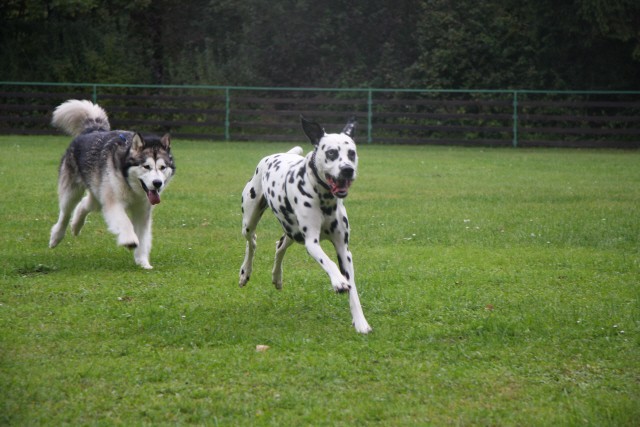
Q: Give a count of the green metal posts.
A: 4